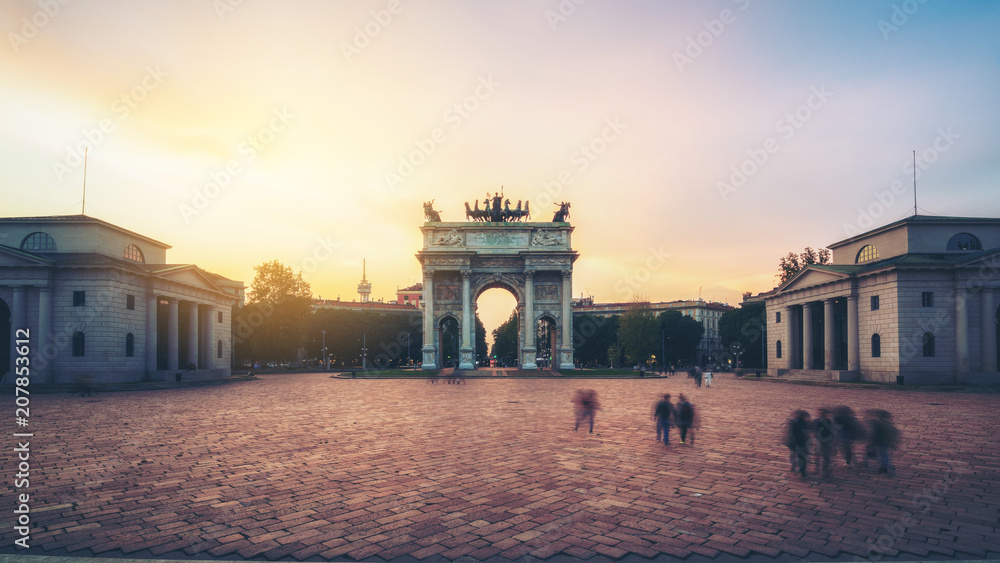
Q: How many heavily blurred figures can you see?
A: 7